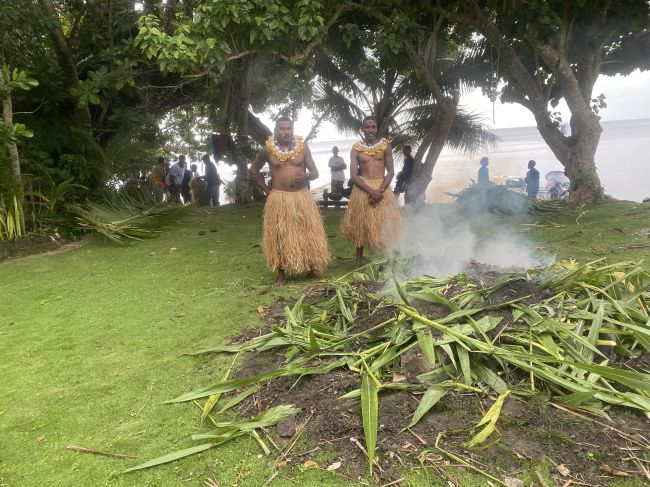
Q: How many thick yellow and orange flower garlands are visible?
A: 2